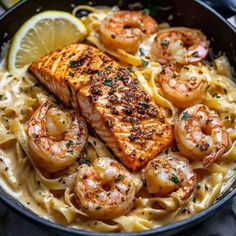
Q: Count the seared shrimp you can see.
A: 7